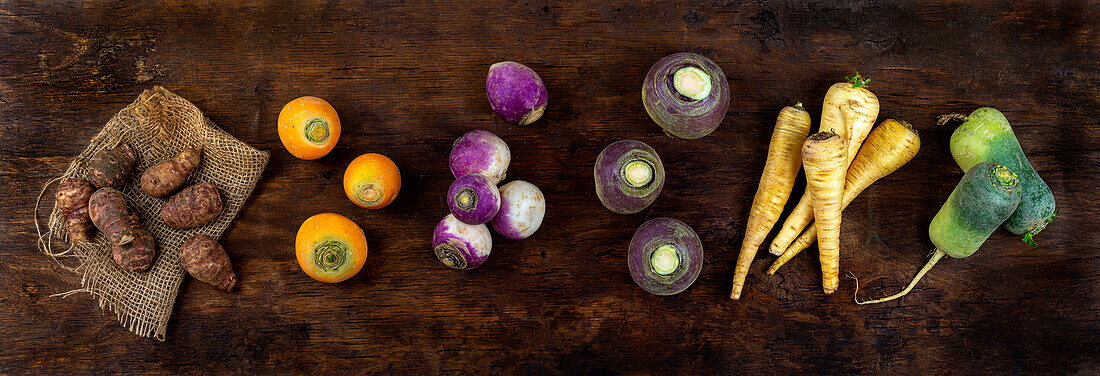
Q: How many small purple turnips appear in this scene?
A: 5